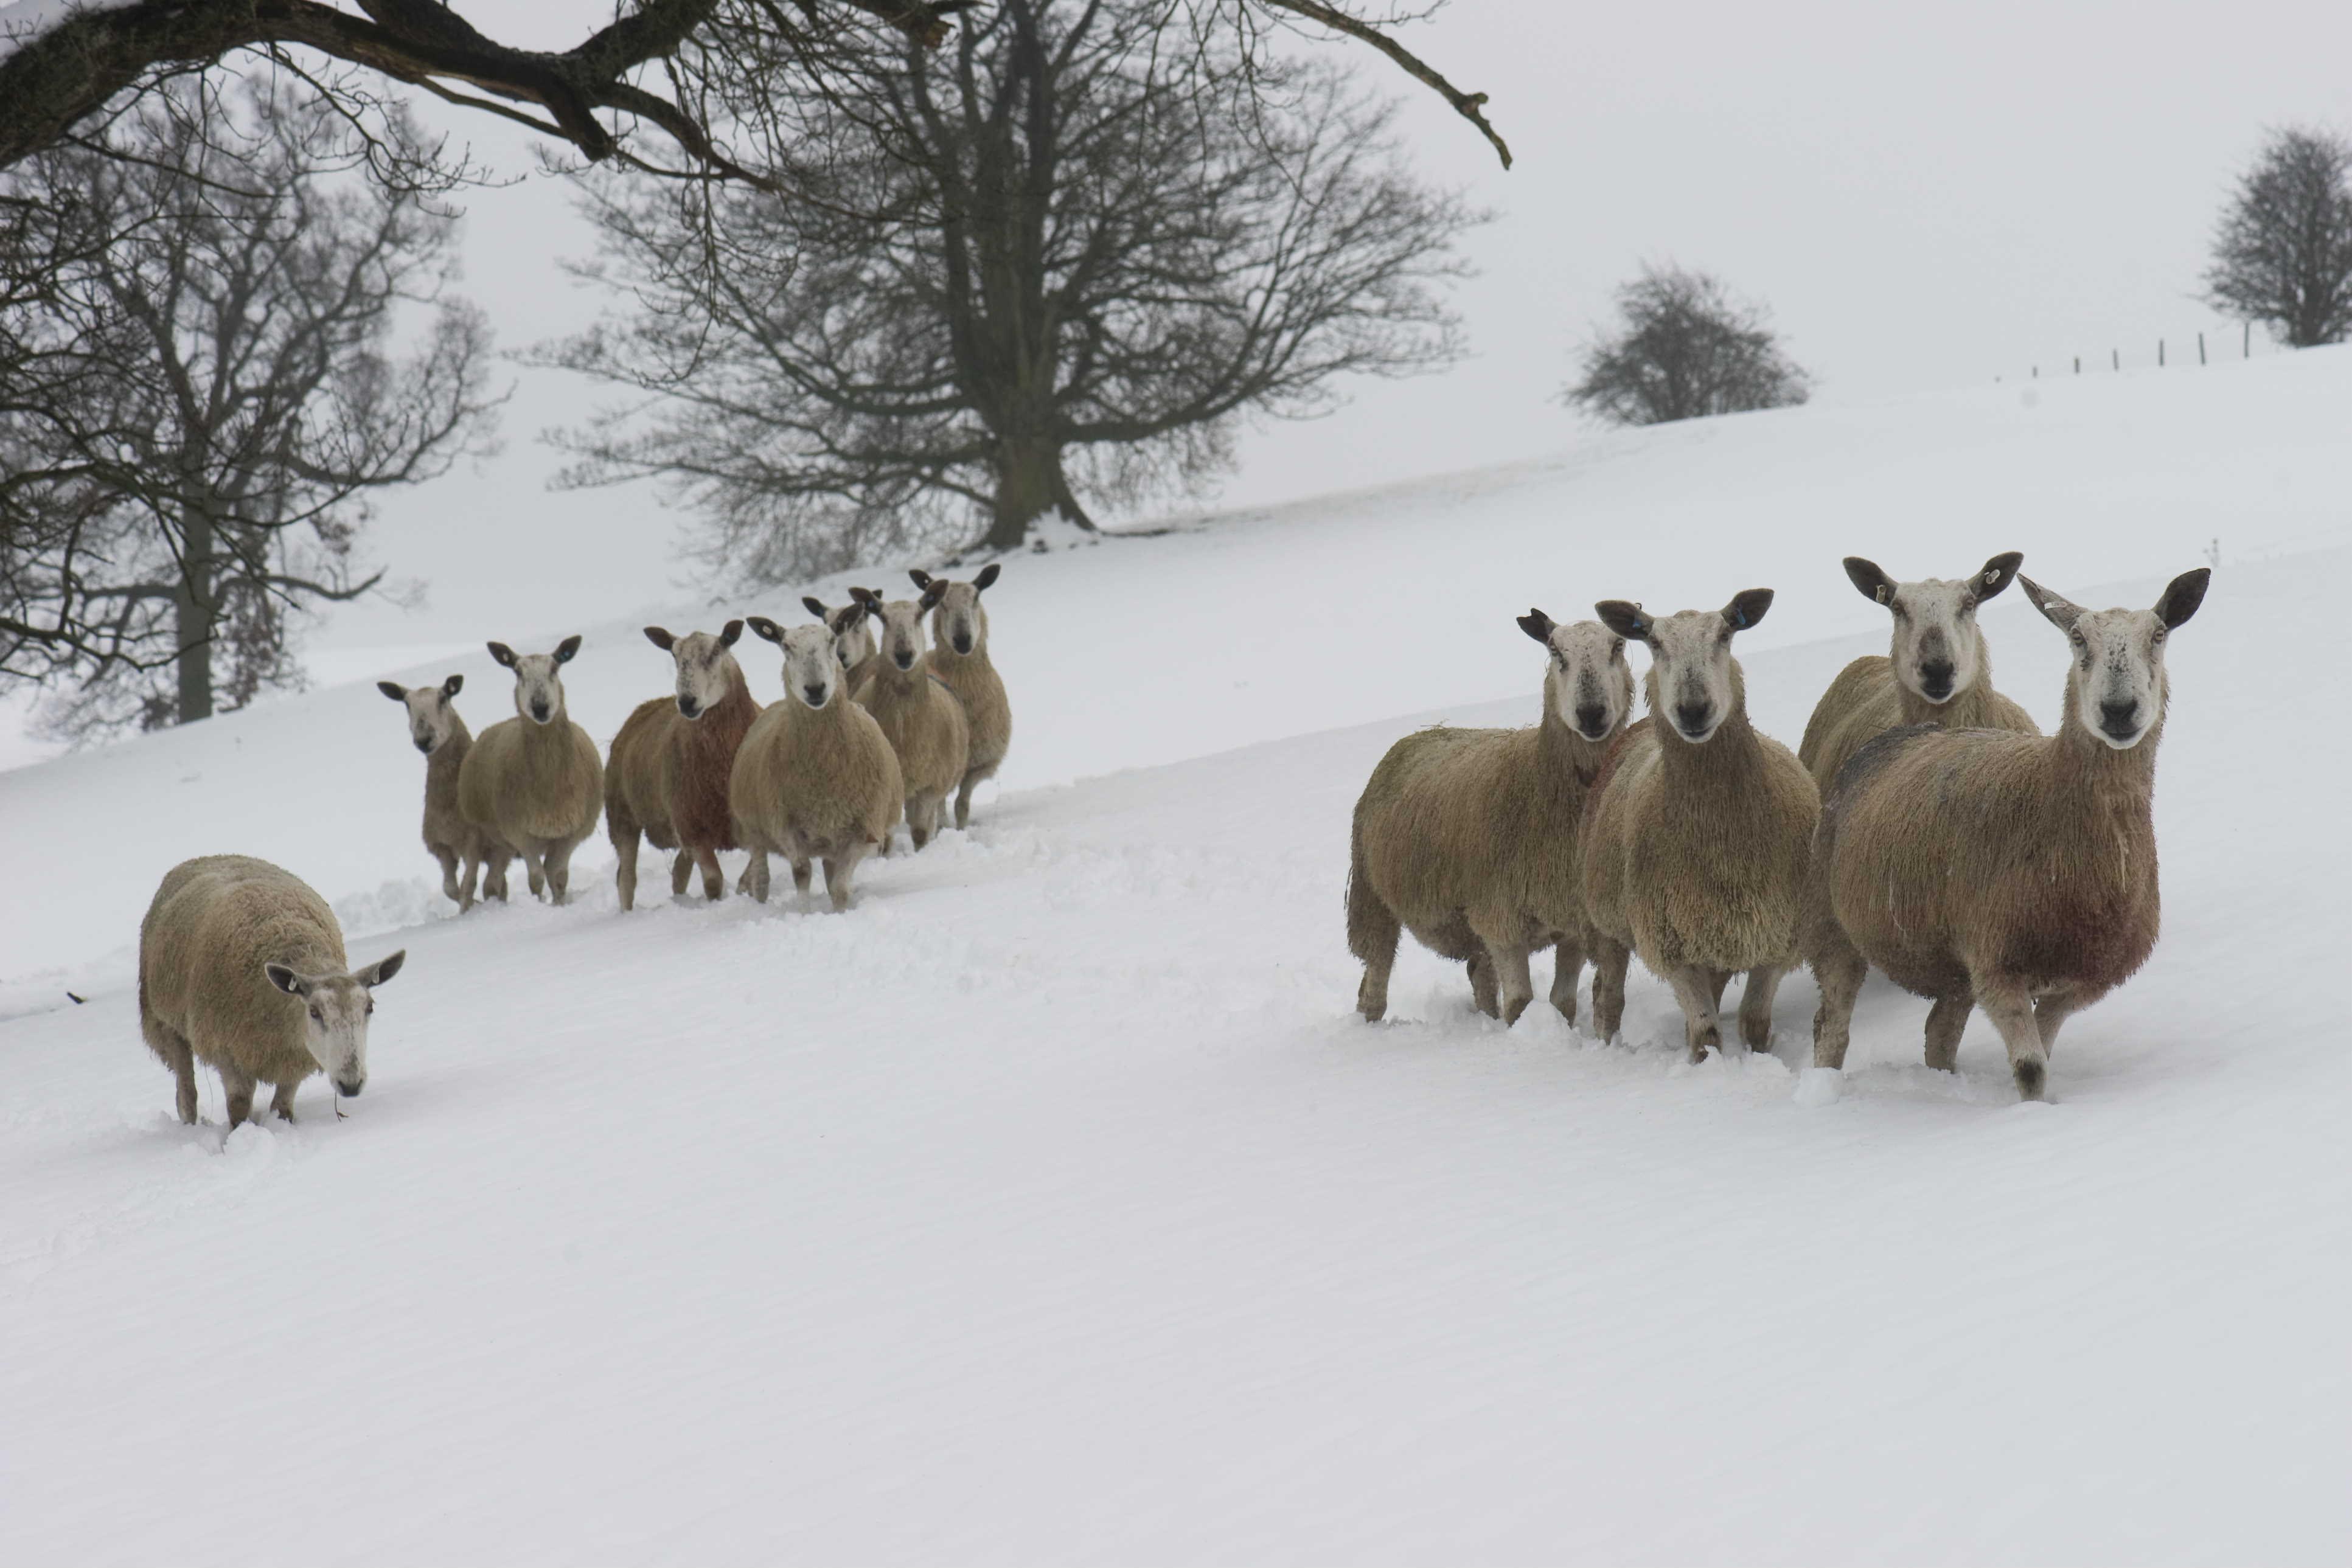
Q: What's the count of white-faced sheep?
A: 12